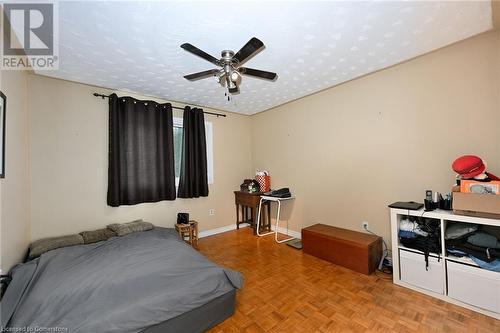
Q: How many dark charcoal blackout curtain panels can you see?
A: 2